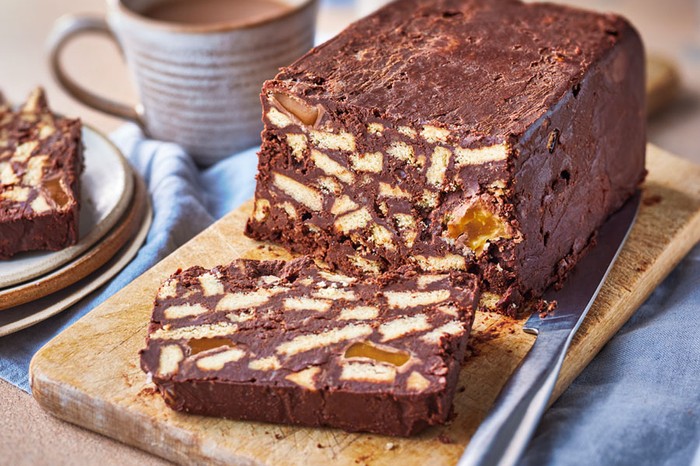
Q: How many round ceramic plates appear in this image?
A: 3